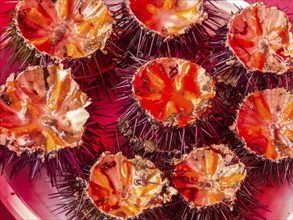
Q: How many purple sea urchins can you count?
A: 8